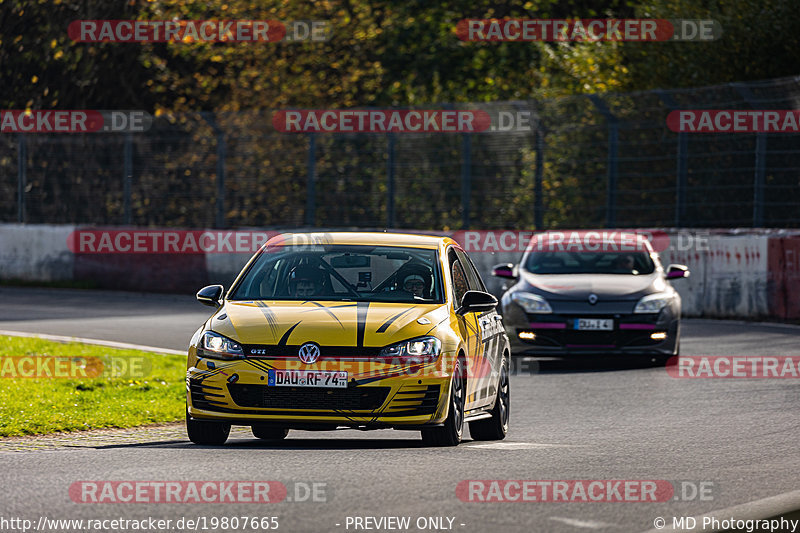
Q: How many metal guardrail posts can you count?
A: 10